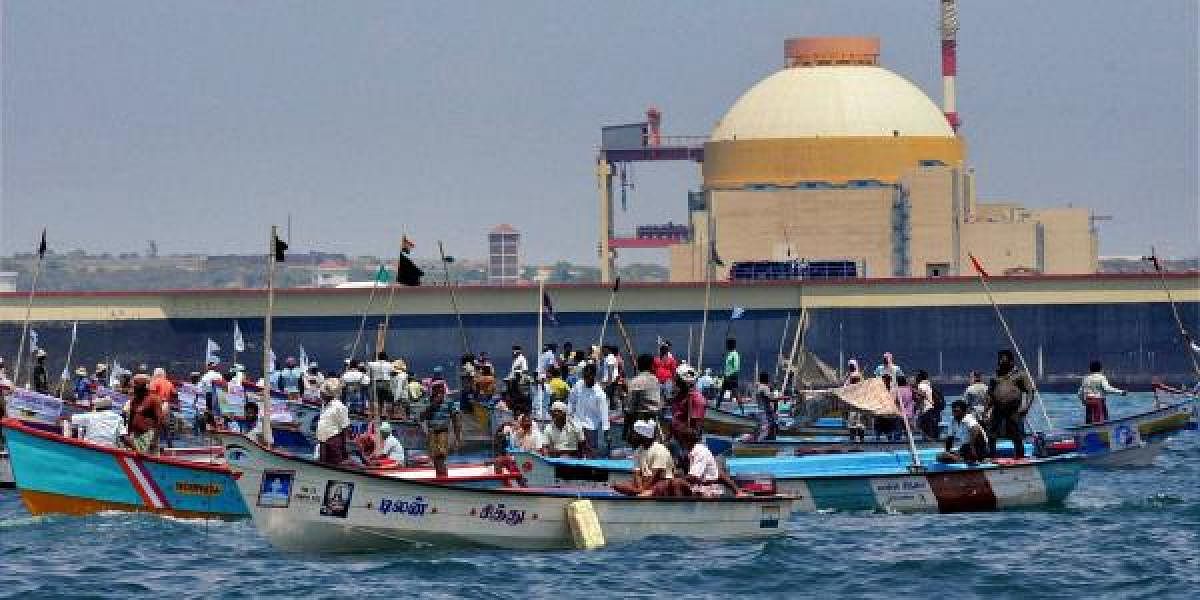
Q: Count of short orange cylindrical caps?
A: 1